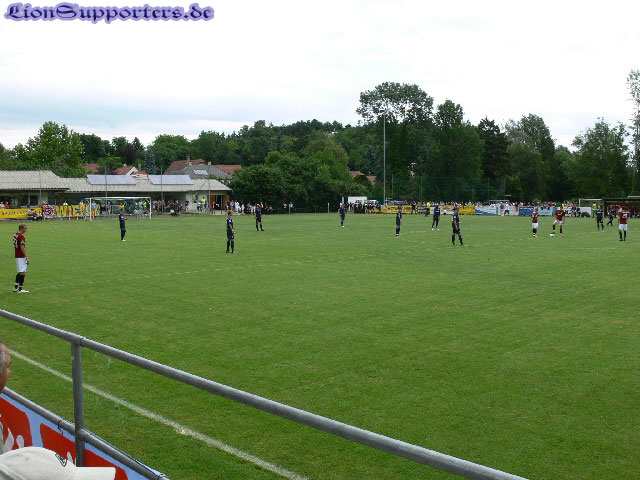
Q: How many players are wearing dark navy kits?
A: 9